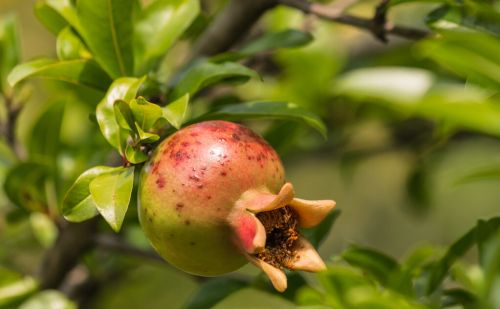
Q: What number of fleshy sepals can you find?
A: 5